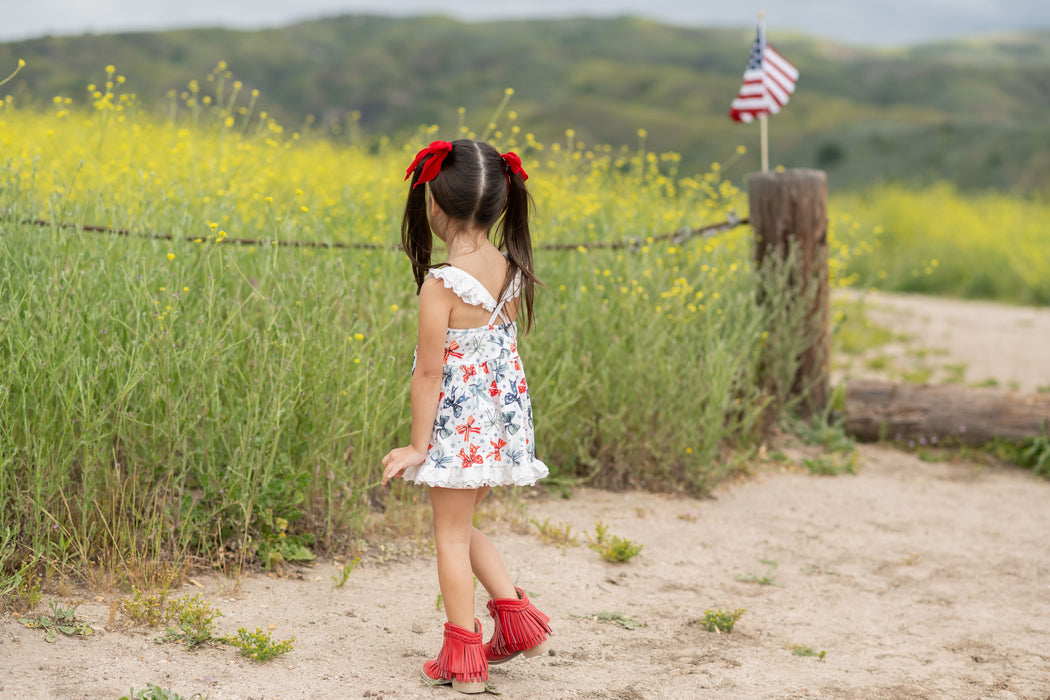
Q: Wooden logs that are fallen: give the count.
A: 1